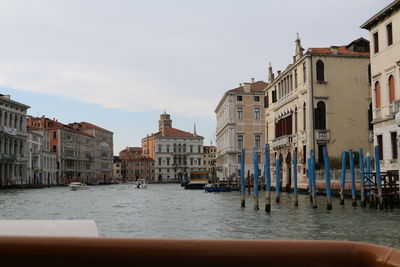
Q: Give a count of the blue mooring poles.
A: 13